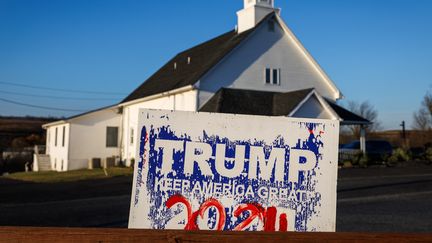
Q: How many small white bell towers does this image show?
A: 1